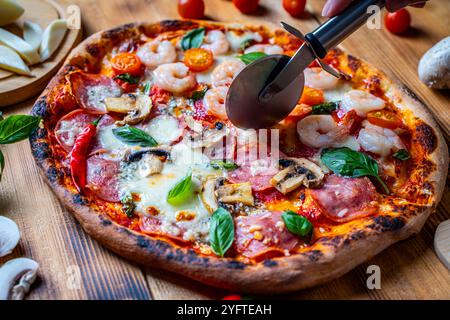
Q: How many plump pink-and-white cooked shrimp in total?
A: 10